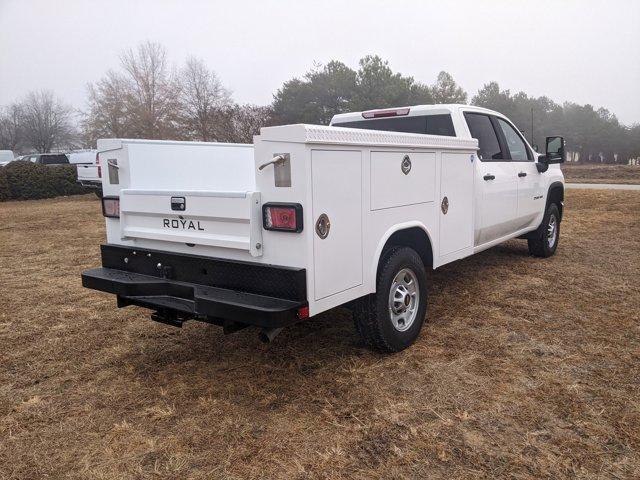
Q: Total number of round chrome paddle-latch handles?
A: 3